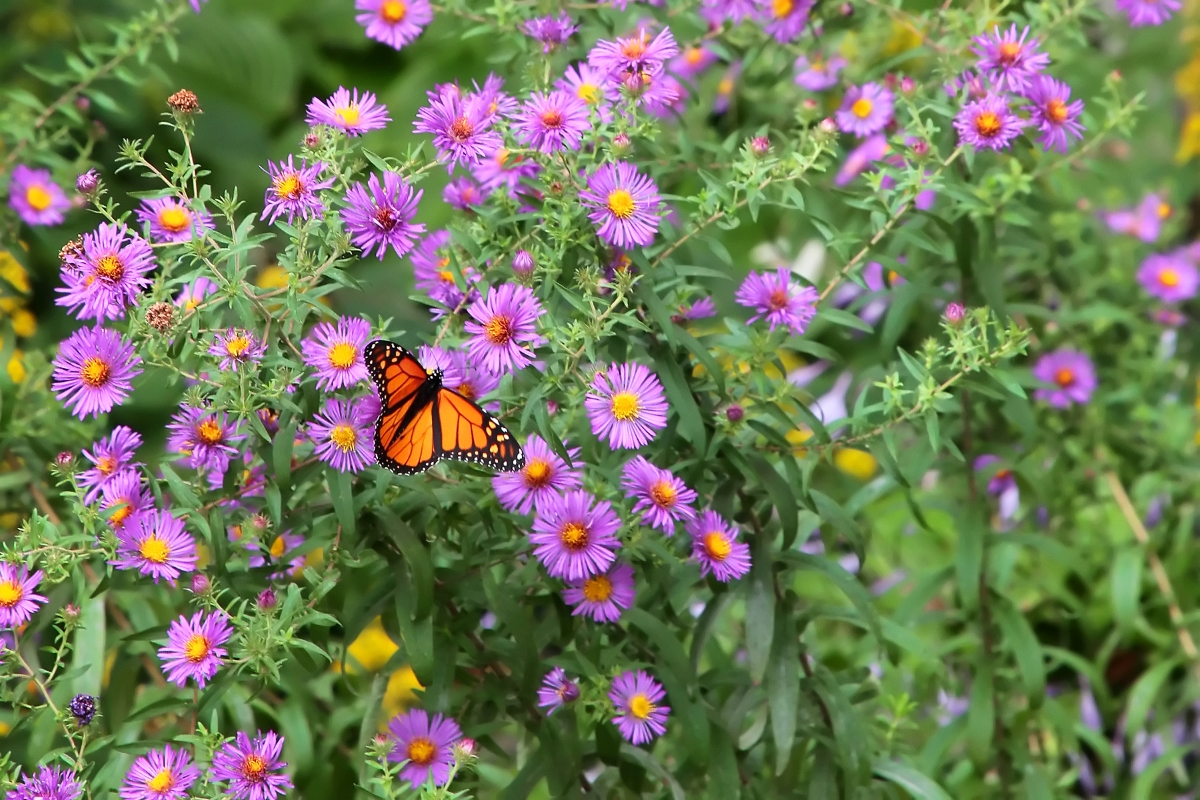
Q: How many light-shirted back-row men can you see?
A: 0